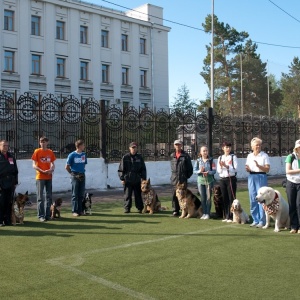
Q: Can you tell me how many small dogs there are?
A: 3